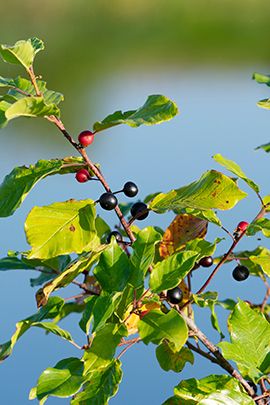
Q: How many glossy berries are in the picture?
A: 10